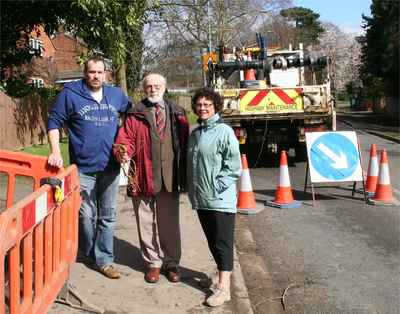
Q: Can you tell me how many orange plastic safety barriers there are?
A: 2